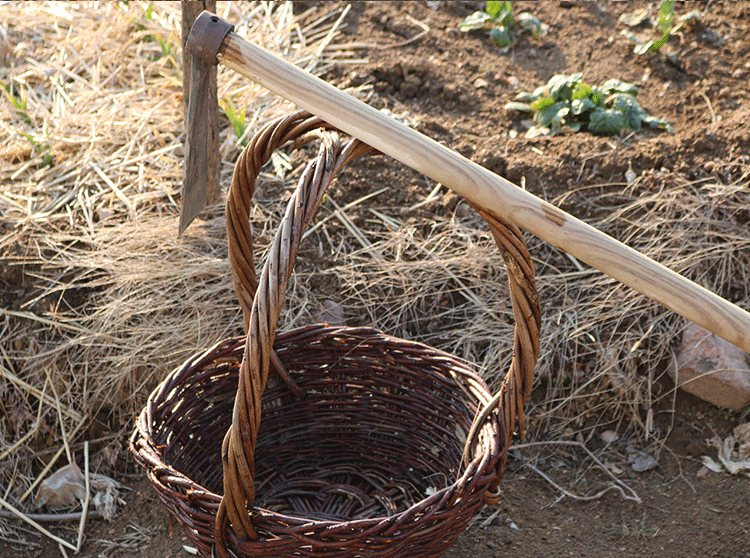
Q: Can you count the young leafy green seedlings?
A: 3